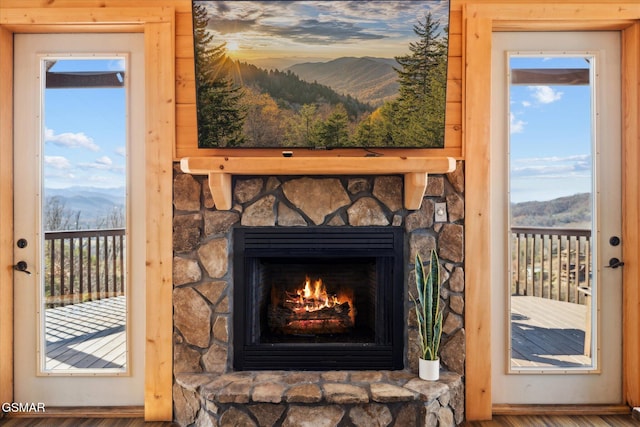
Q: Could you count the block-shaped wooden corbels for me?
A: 2